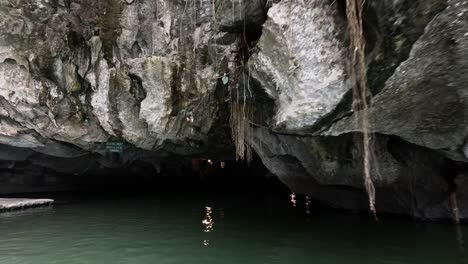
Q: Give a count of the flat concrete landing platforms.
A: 1